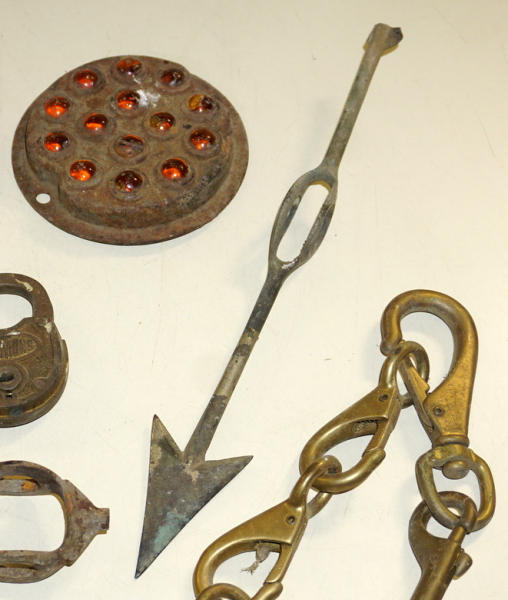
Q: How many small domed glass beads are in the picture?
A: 14